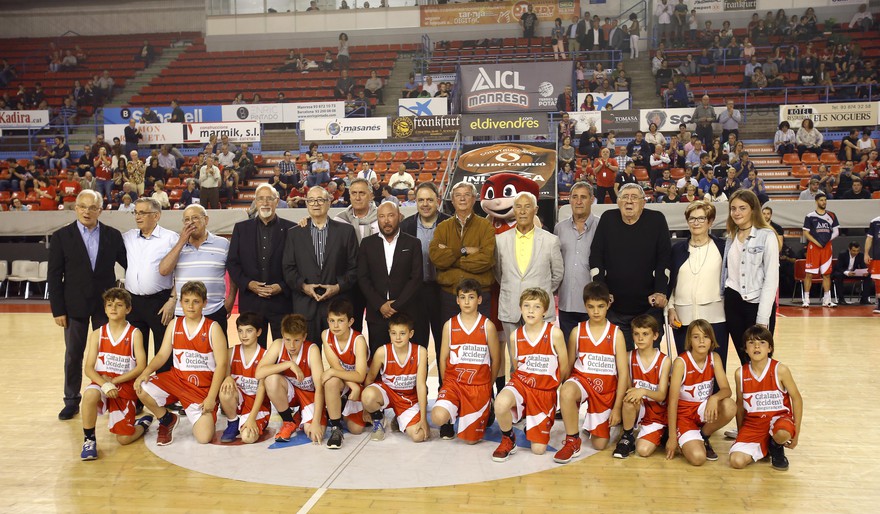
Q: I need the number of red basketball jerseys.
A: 12